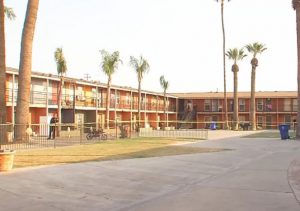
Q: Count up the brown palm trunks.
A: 10